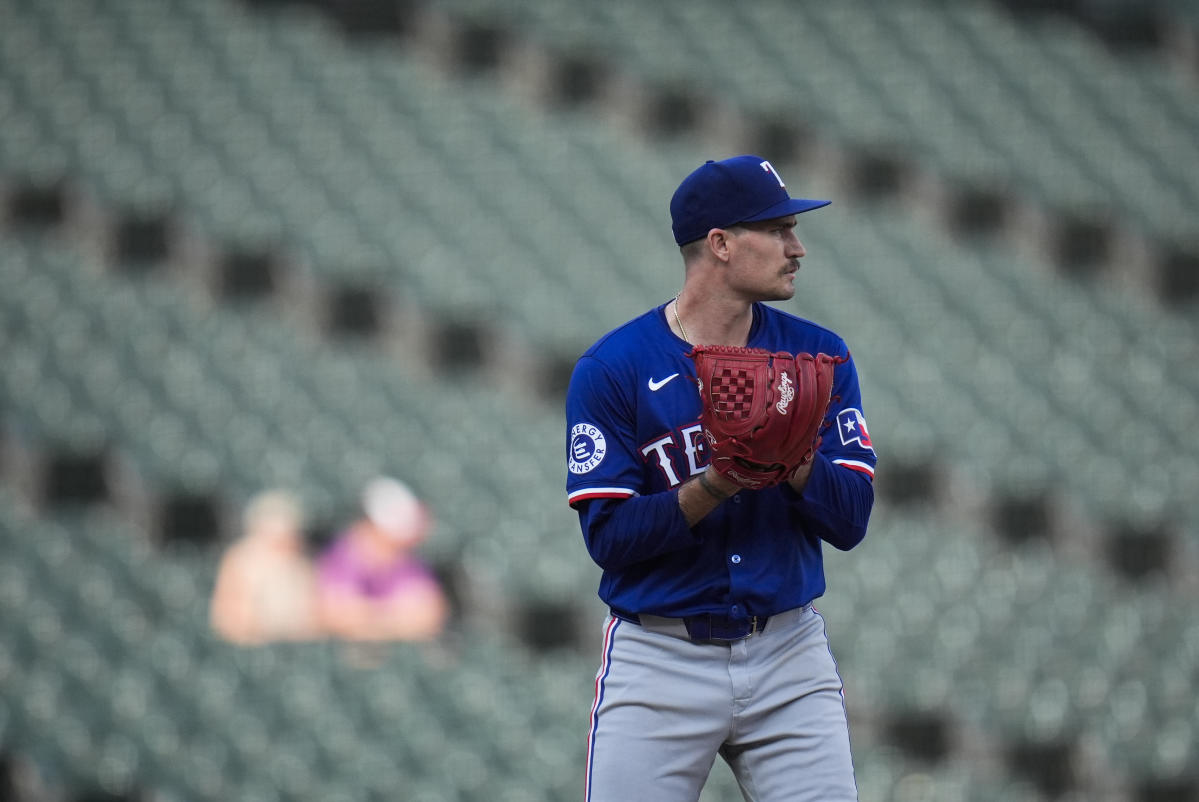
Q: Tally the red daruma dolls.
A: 0